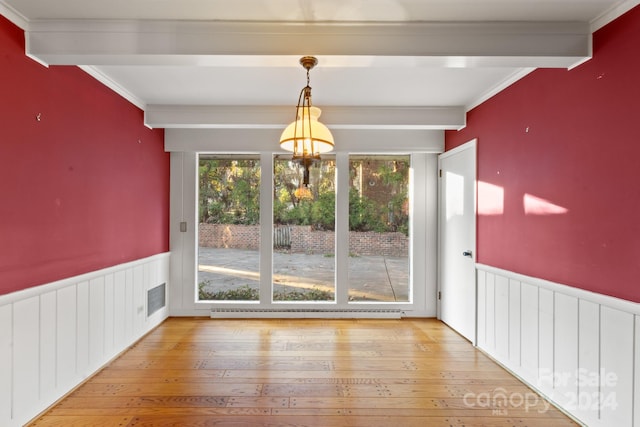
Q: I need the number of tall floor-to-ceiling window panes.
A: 3